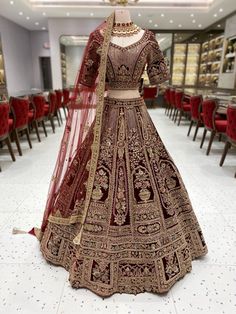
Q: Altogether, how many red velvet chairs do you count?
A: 13